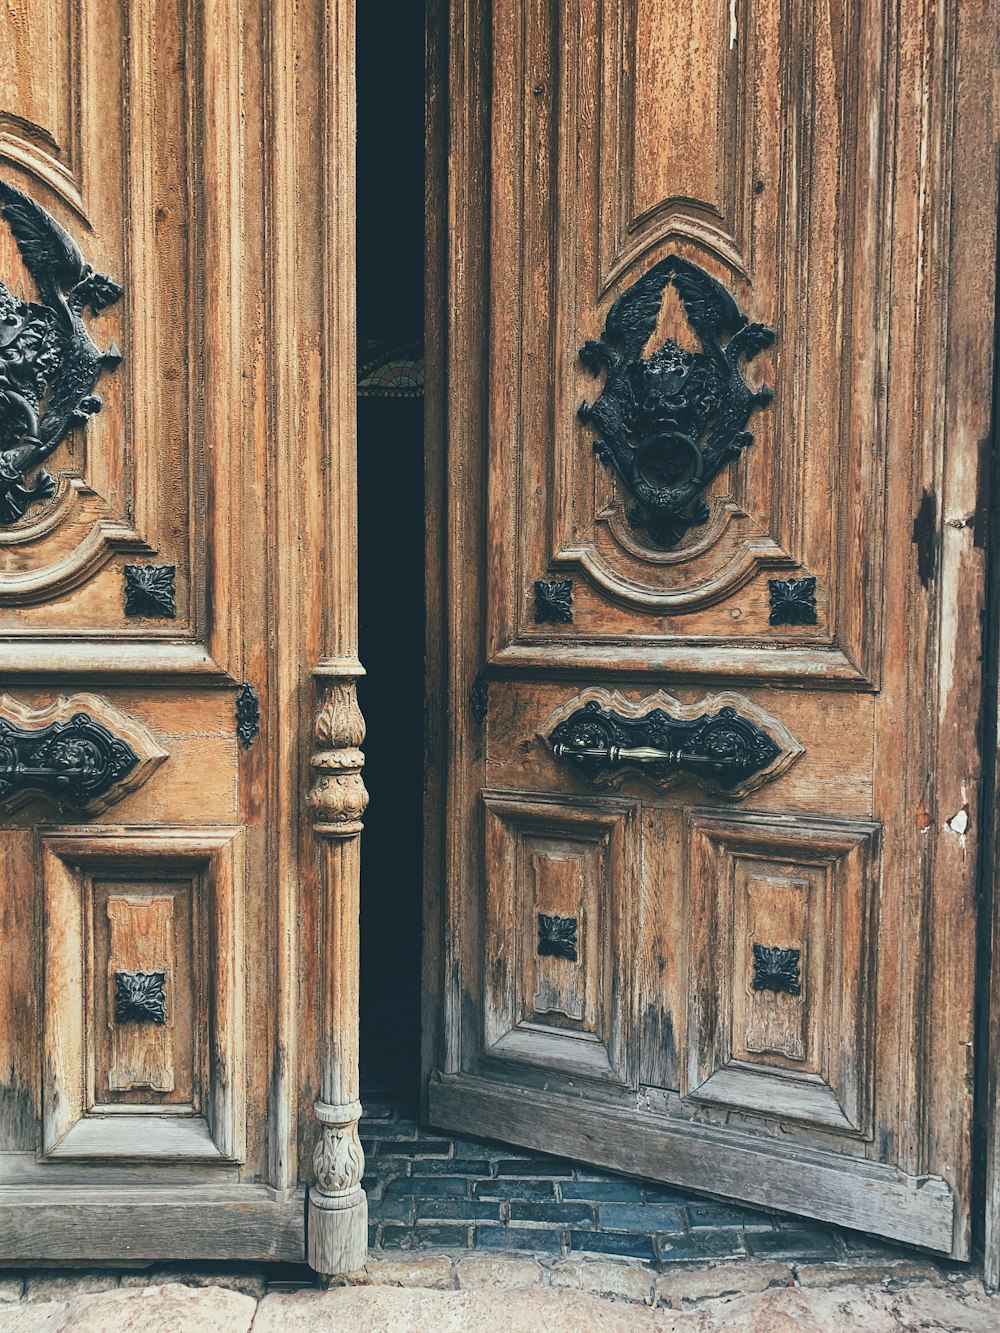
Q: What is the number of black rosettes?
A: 6